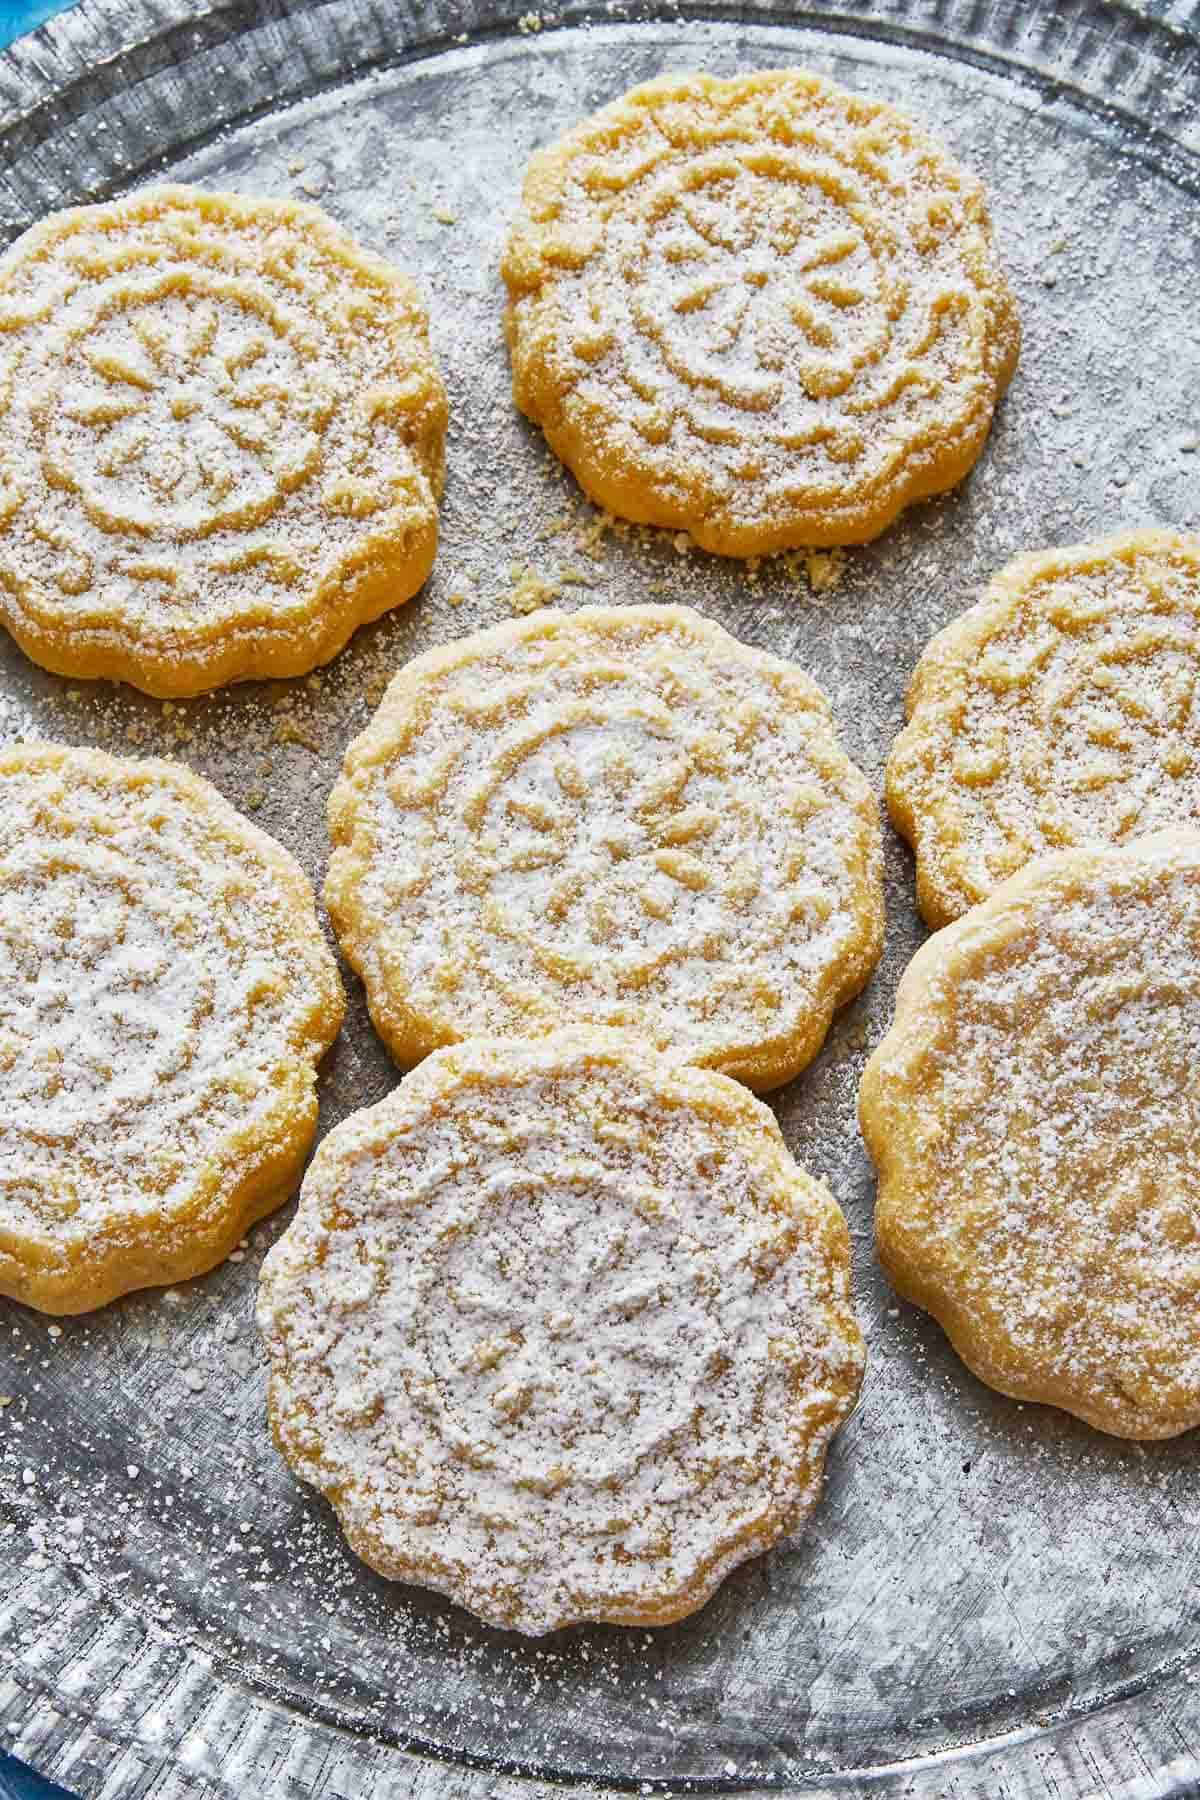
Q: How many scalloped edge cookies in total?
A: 7